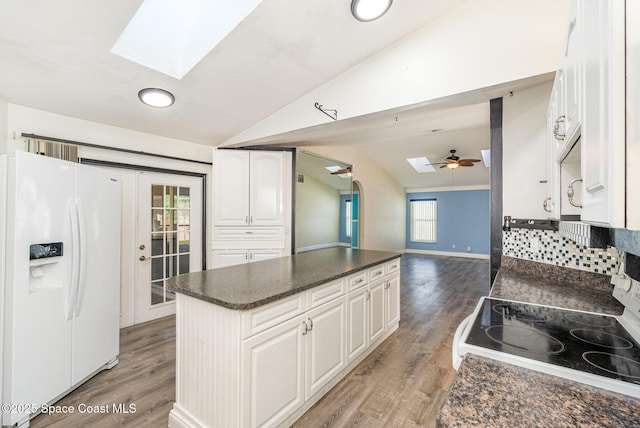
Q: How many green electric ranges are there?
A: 0